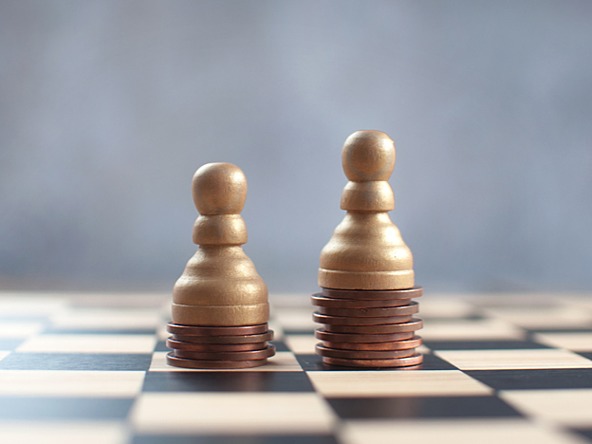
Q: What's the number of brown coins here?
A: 14